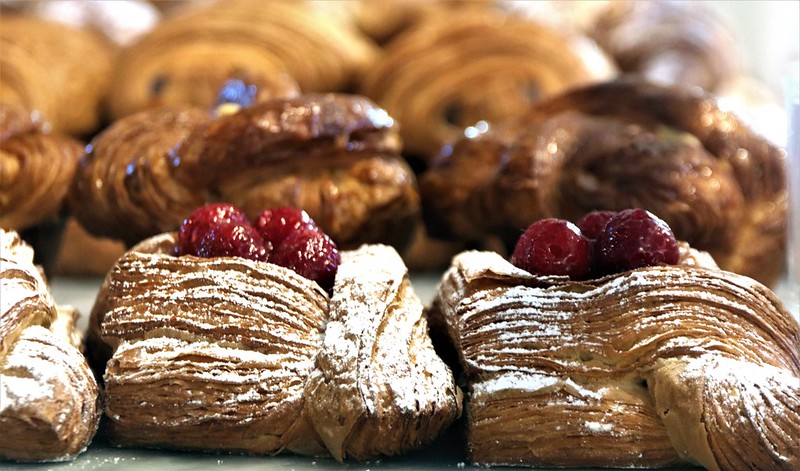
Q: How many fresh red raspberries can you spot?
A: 7